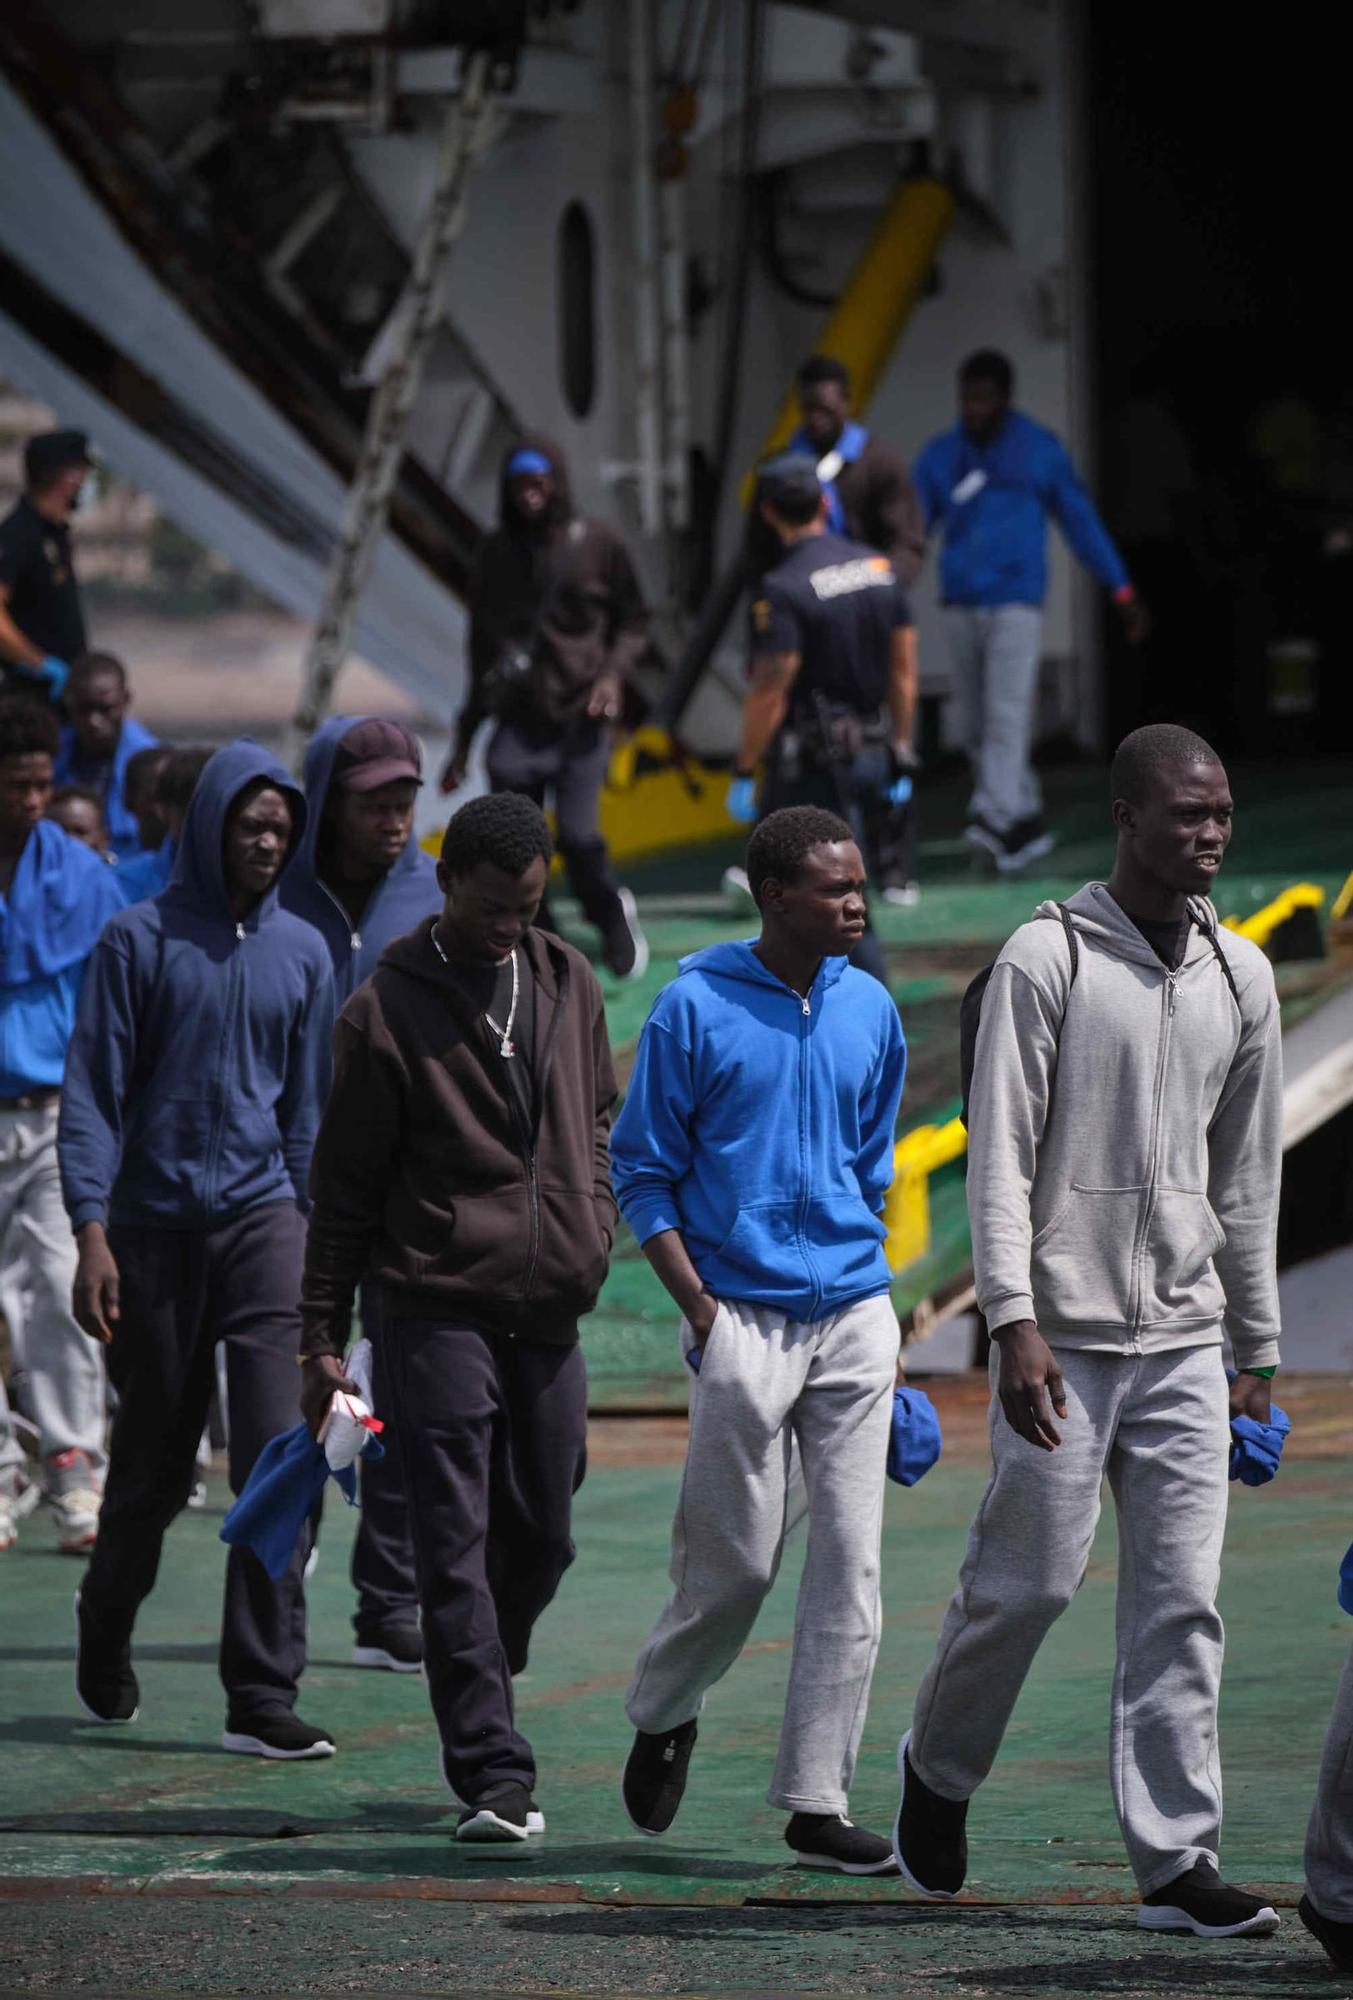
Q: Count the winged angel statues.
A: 0